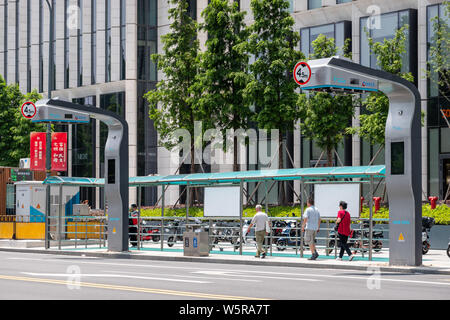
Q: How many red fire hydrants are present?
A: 3